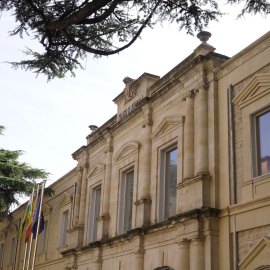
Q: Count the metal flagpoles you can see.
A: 3